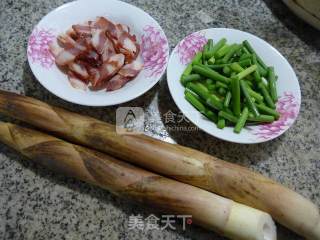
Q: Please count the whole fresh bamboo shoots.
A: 2